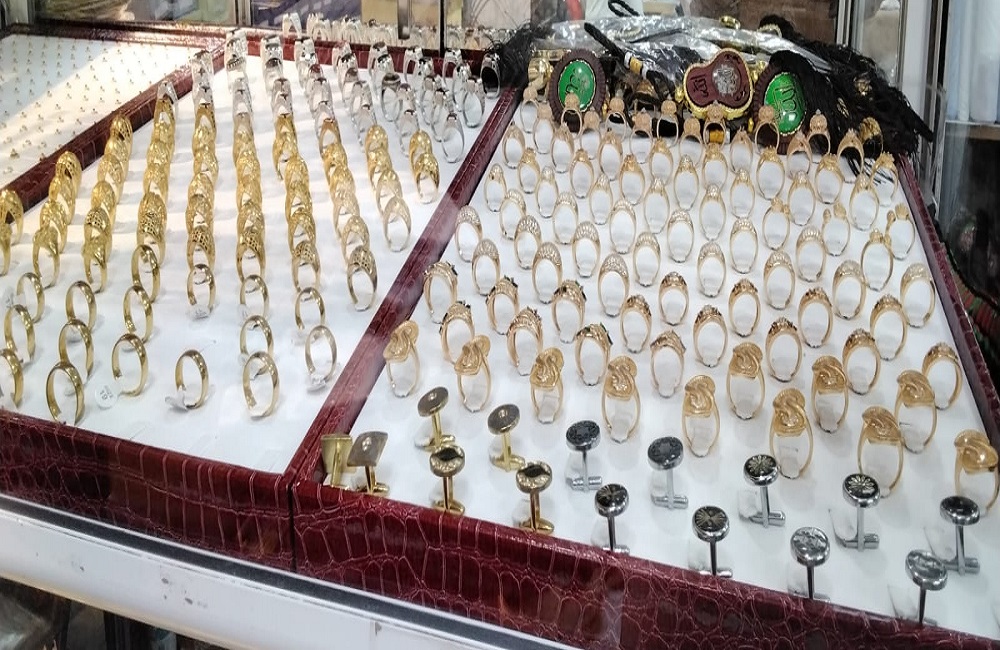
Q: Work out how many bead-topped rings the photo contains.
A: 11